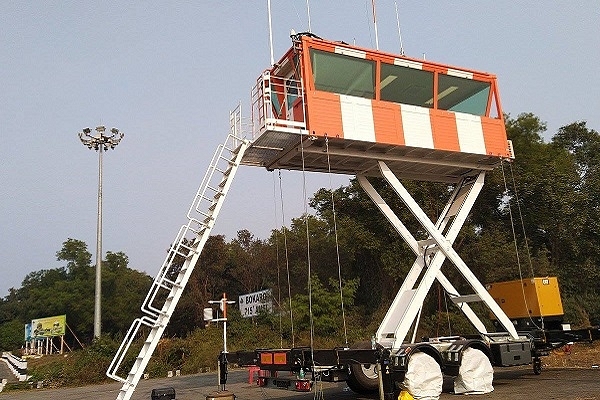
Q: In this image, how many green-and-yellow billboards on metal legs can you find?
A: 1